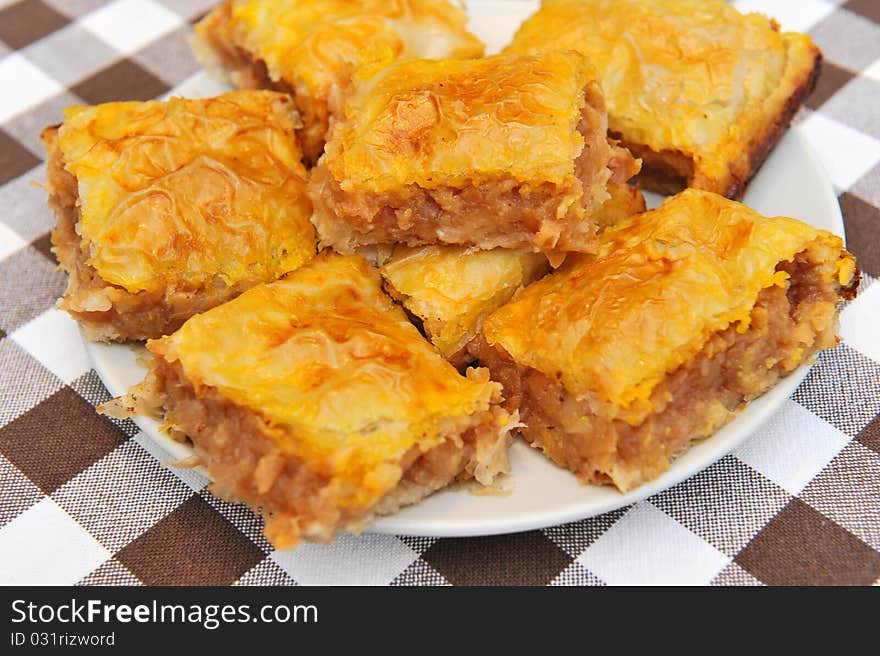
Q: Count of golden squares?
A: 7